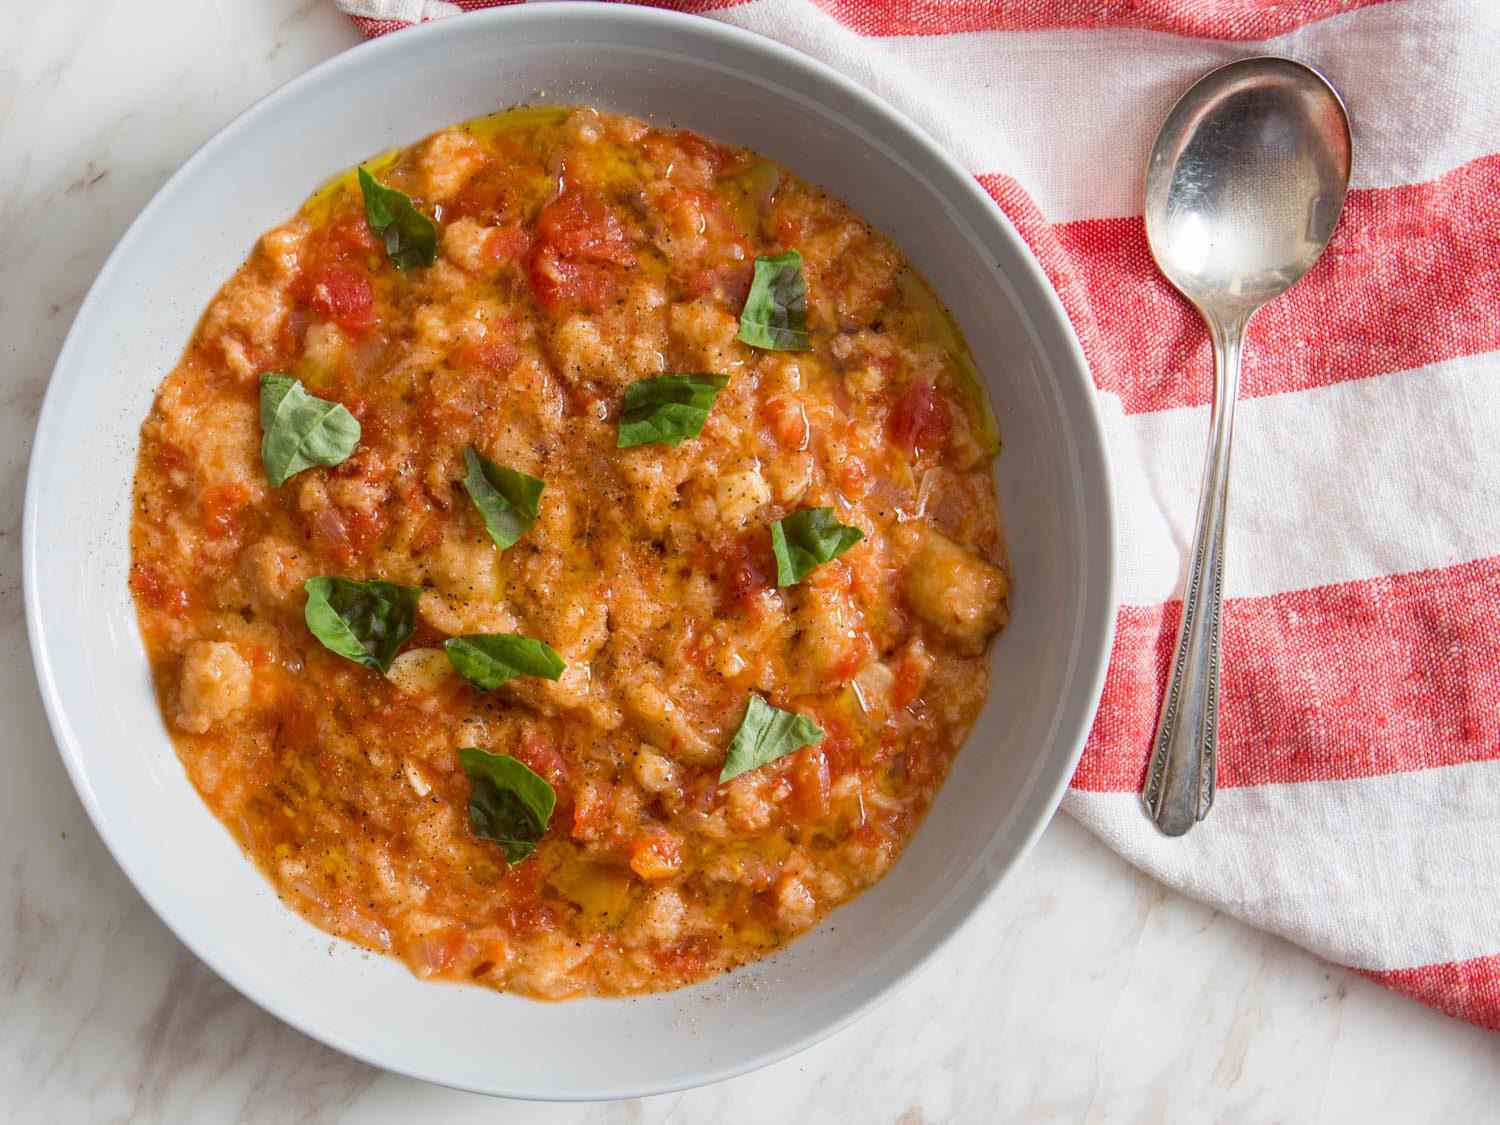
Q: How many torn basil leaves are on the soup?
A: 10